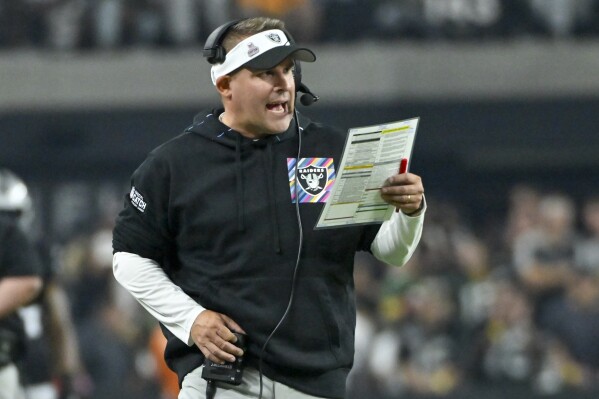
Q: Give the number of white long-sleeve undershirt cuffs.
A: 2